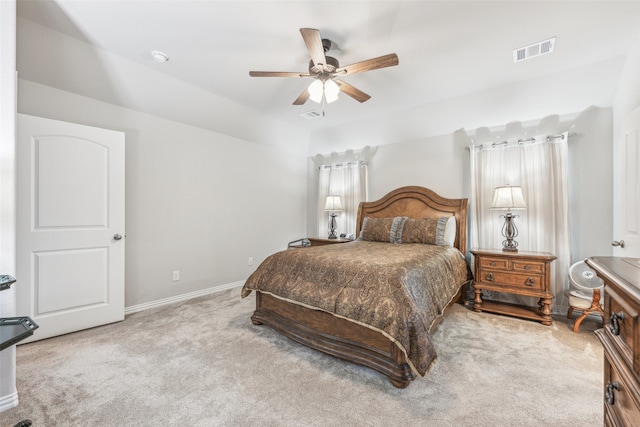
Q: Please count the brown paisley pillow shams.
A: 2